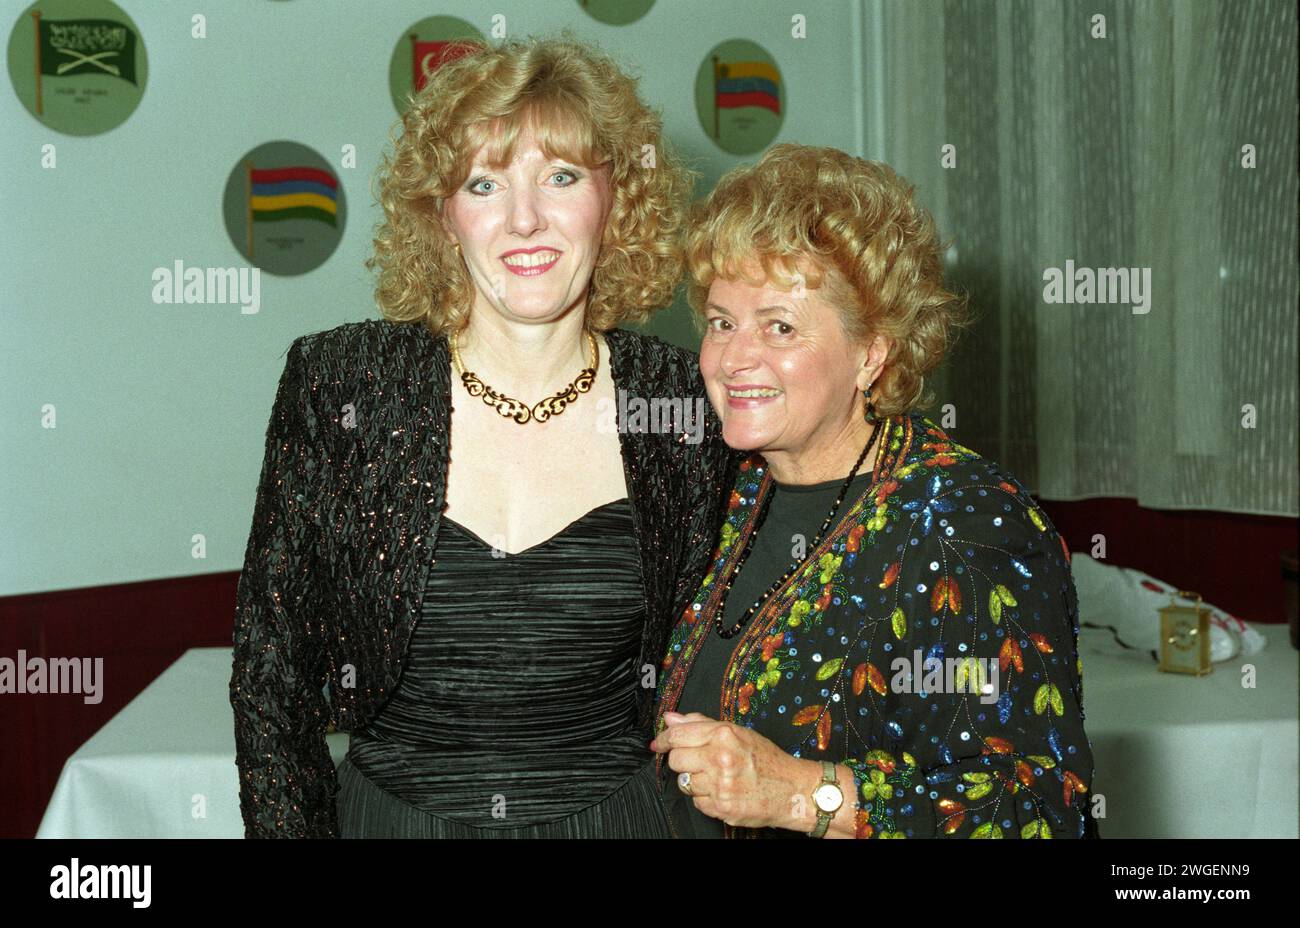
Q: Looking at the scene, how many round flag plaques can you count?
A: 5